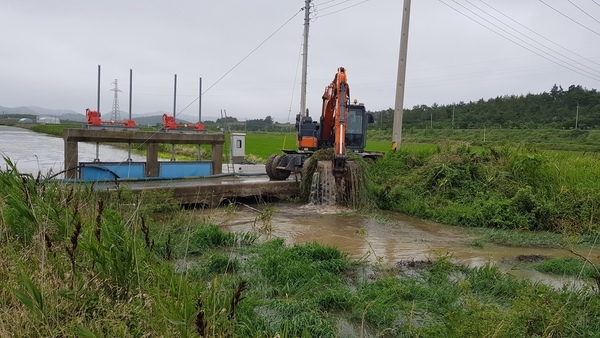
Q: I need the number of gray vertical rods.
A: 4